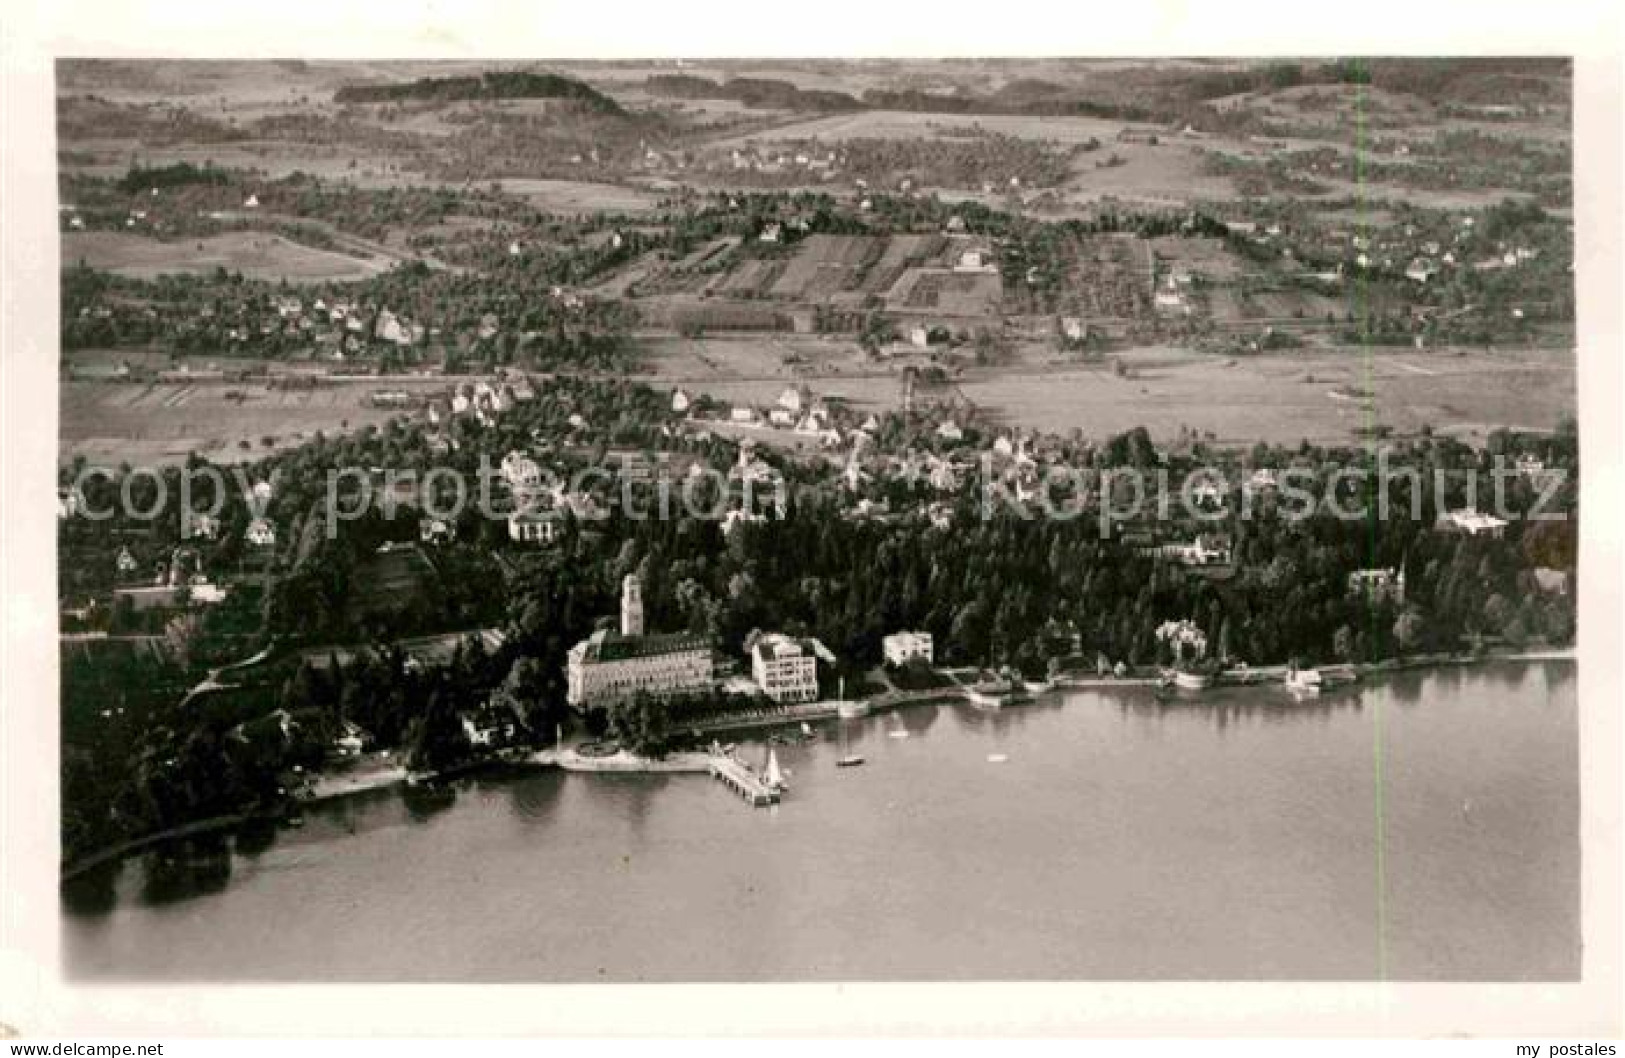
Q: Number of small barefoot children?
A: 0